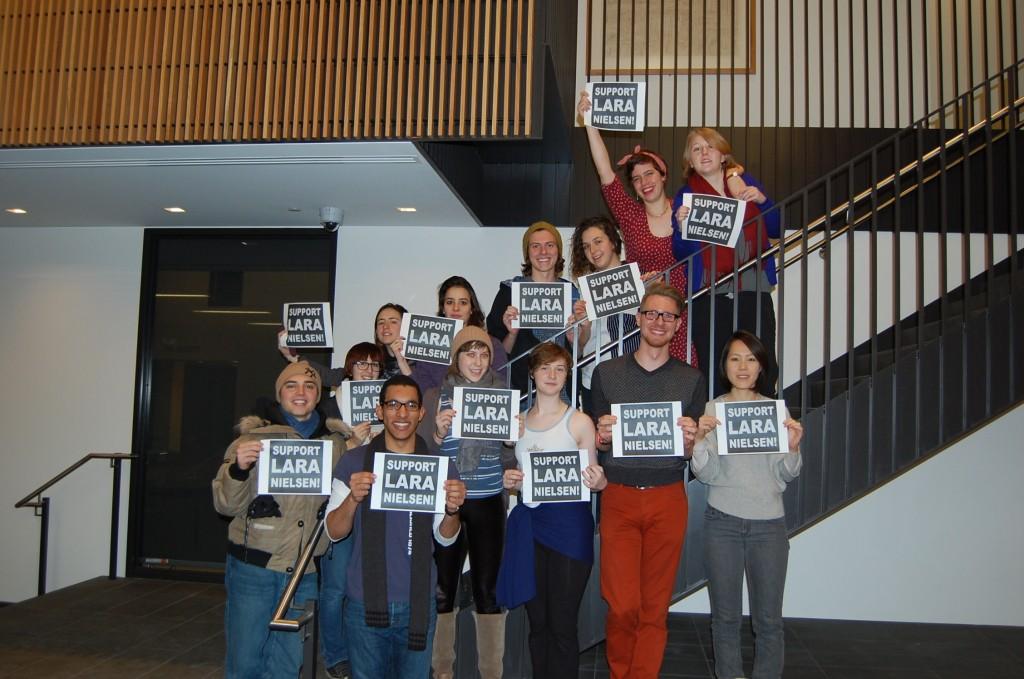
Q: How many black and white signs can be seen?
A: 13